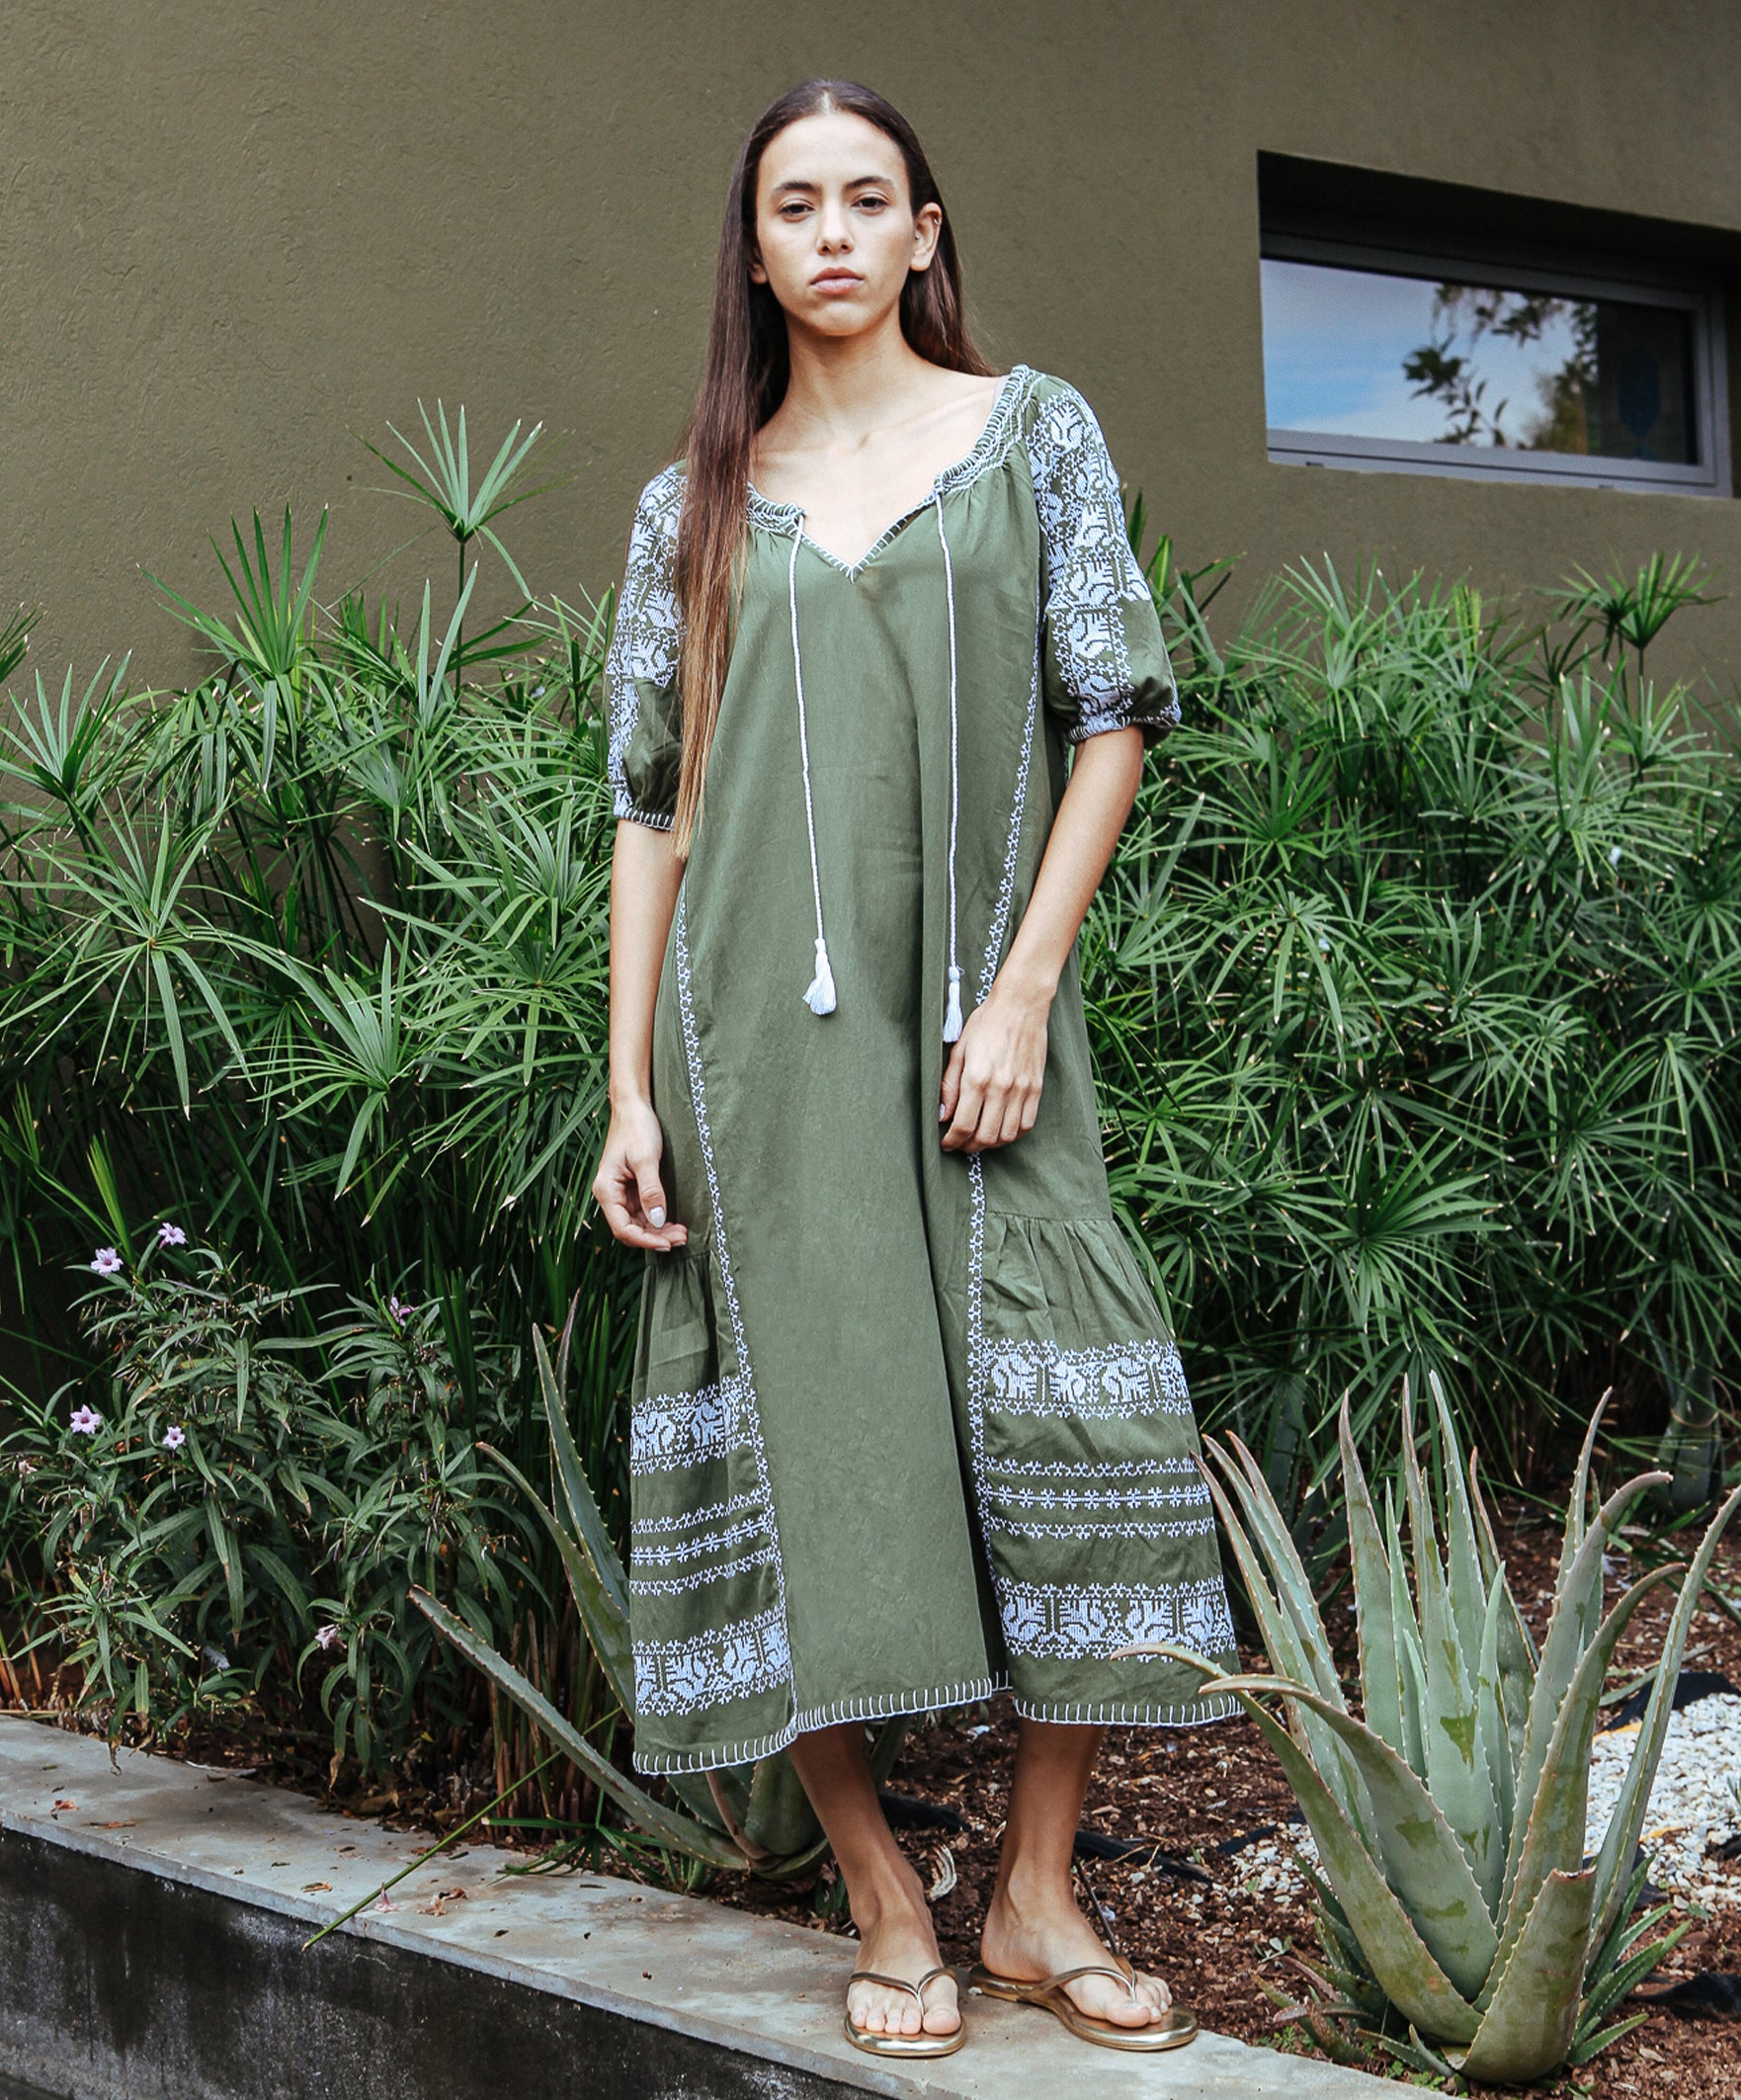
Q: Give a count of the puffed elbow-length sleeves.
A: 2